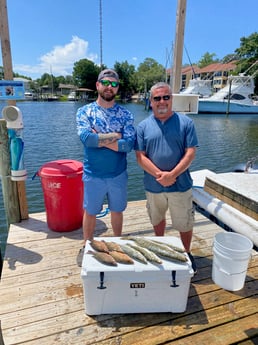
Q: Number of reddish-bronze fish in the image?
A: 4